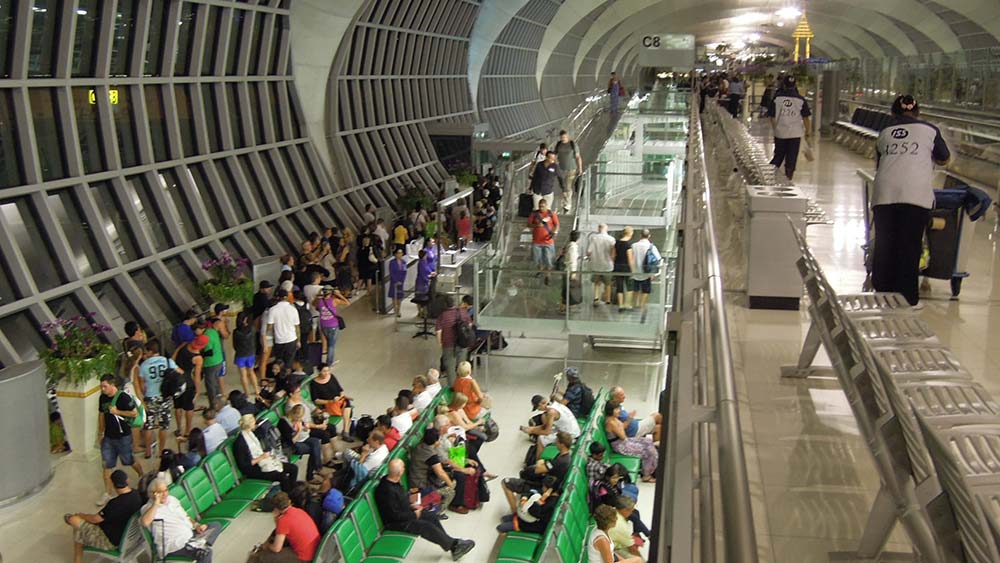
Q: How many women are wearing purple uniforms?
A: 3